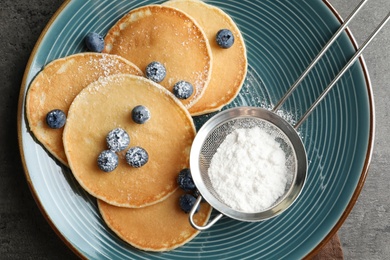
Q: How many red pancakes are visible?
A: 0